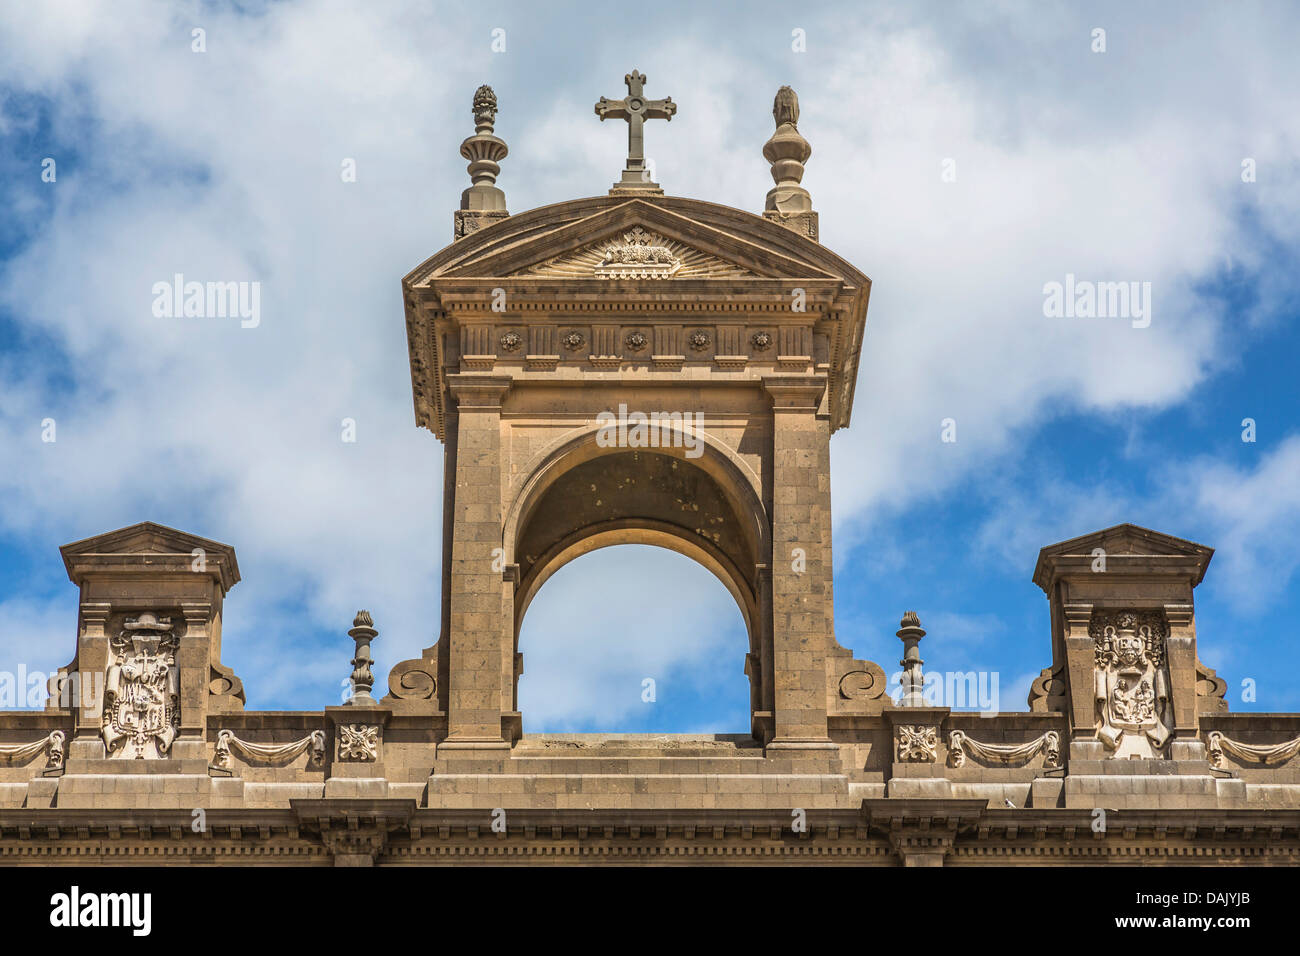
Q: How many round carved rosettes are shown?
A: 5